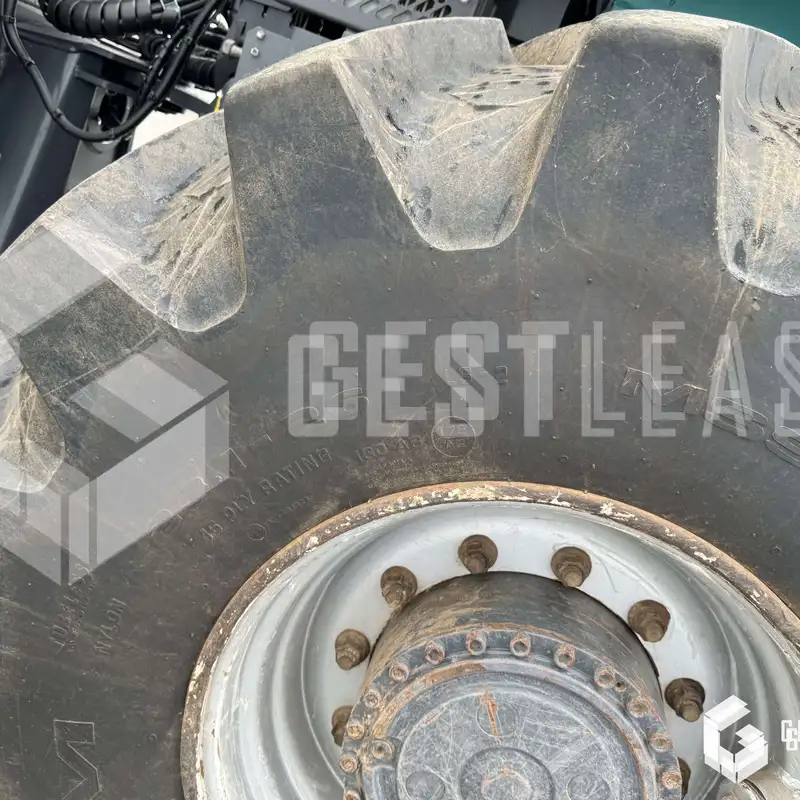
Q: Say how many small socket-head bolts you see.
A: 13